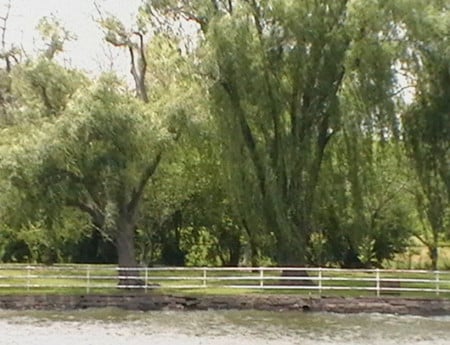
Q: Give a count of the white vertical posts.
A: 8